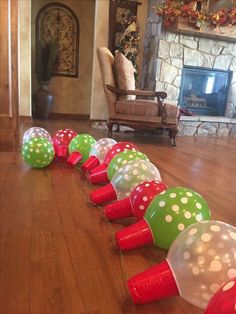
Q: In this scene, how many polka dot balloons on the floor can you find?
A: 12